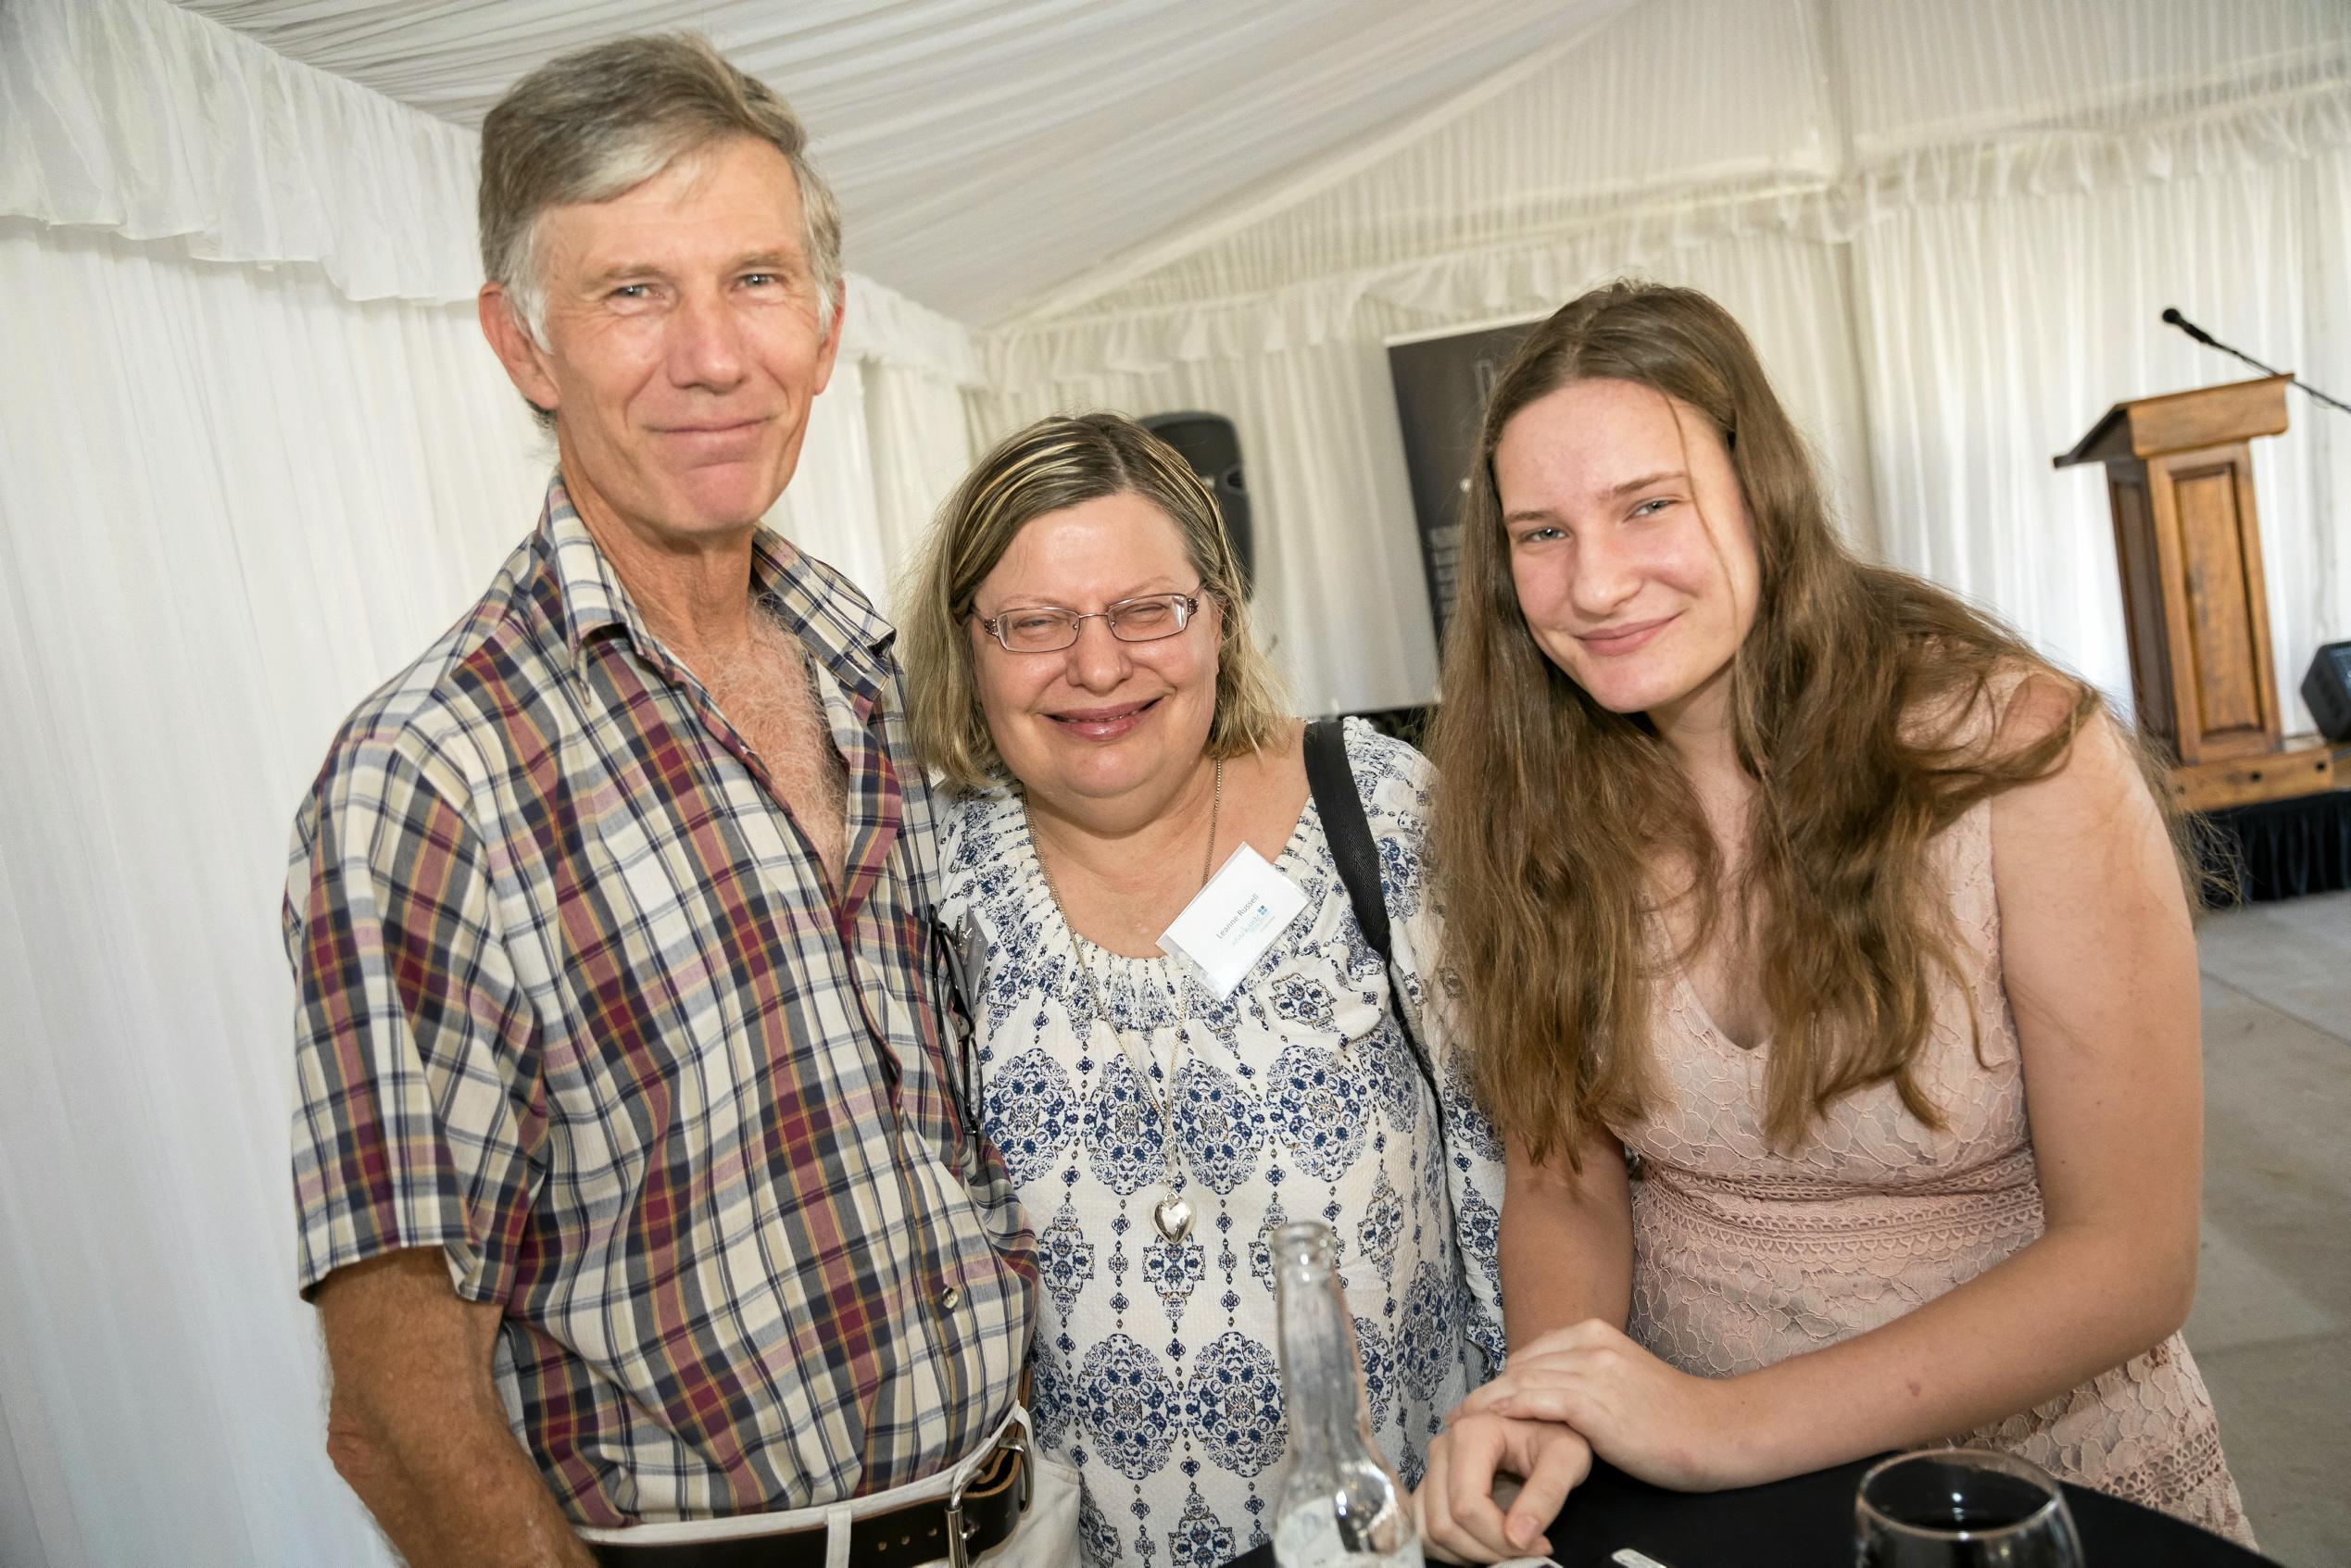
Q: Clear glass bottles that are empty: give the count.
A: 1